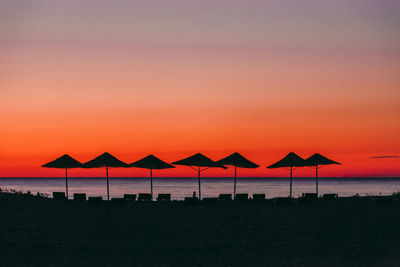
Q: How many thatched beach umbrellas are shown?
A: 7